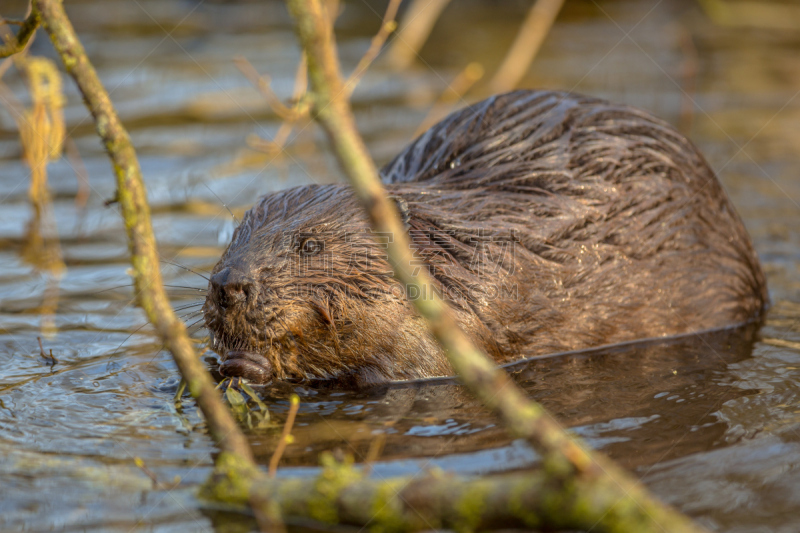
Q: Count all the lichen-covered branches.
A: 3